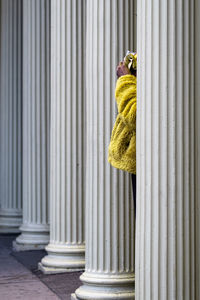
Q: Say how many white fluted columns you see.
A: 5